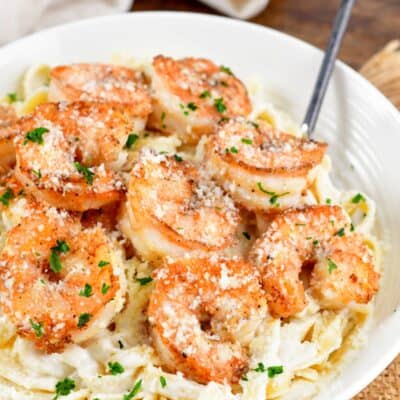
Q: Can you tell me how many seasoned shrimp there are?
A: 9